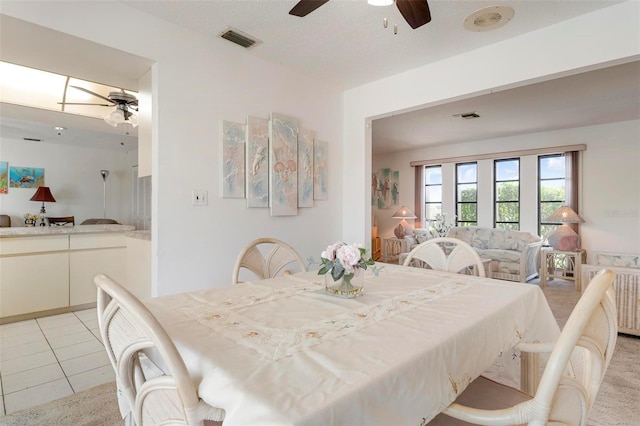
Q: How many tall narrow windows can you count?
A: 4